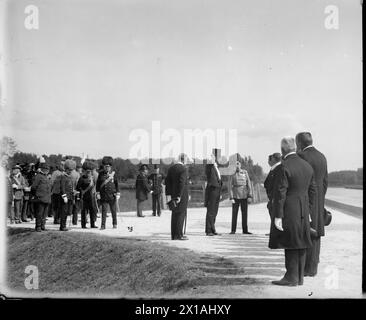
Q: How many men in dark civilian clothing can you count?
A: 5